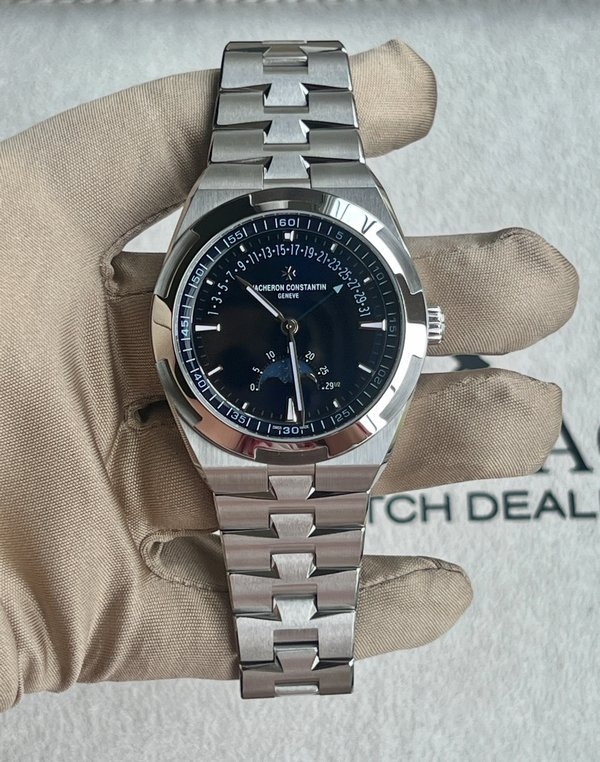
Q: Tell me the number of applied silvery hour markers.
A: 12